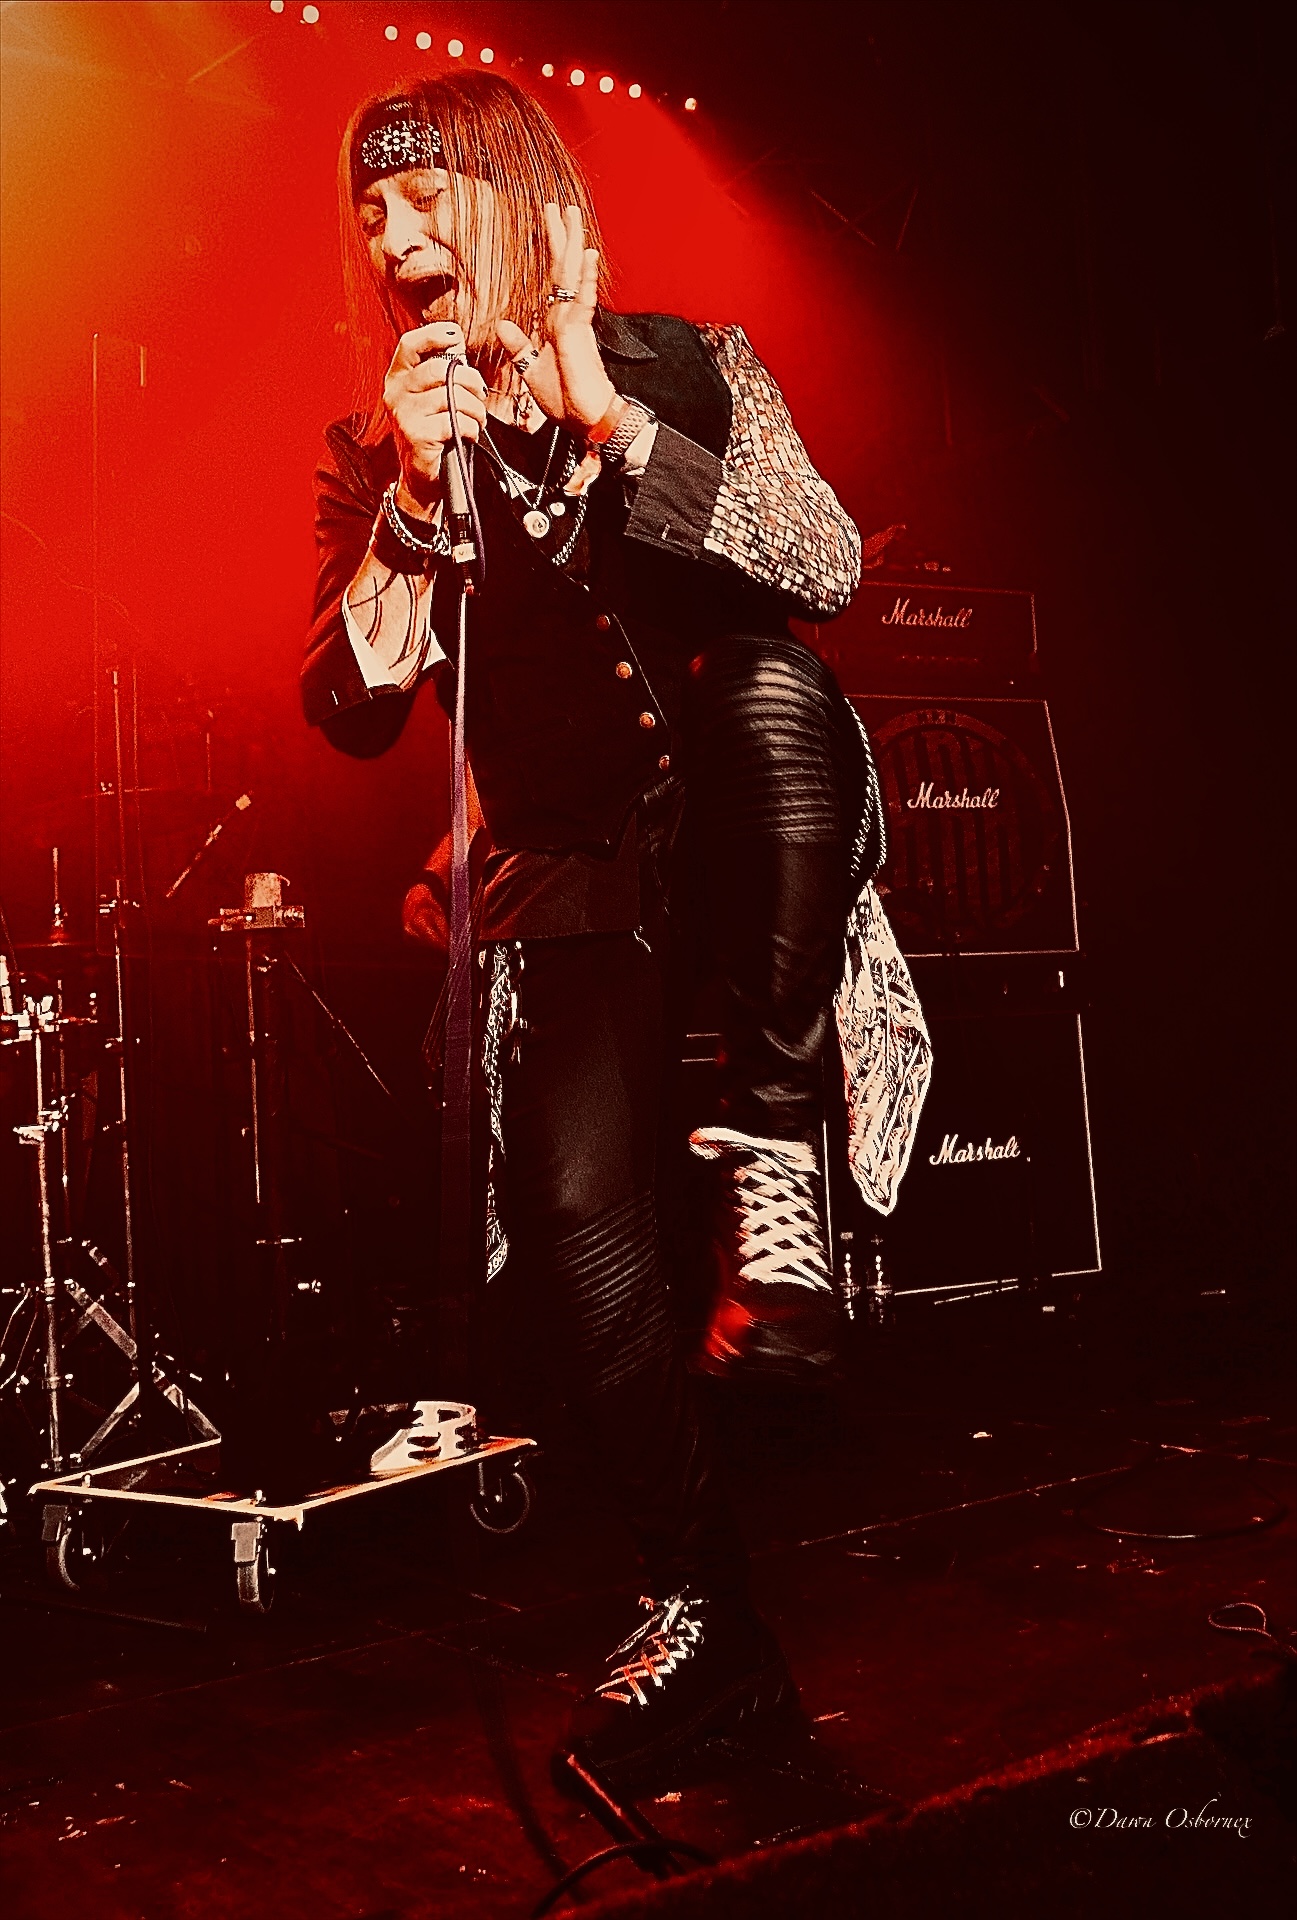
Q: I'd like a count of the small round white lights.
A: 11